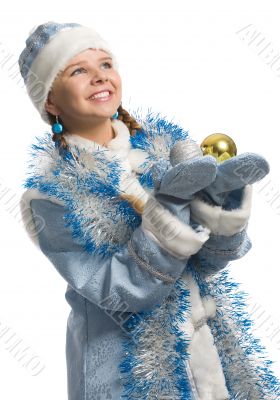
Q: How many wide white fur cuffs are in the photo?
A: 2